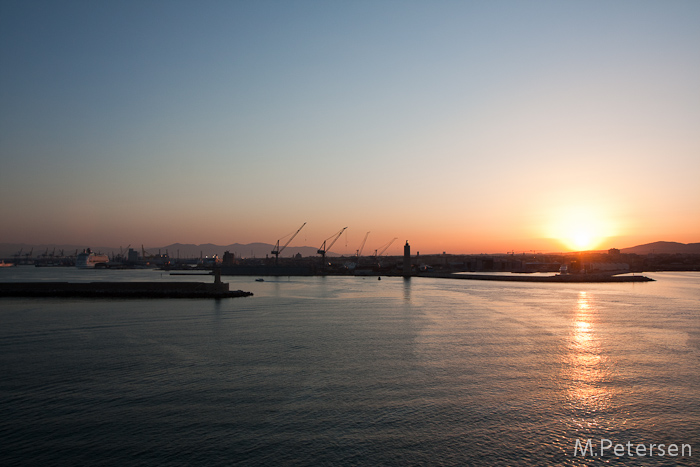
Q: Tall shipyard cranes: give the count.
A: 4